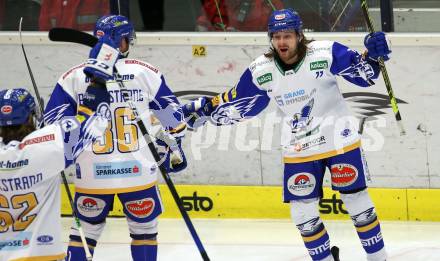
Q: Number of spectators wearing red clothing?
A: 2